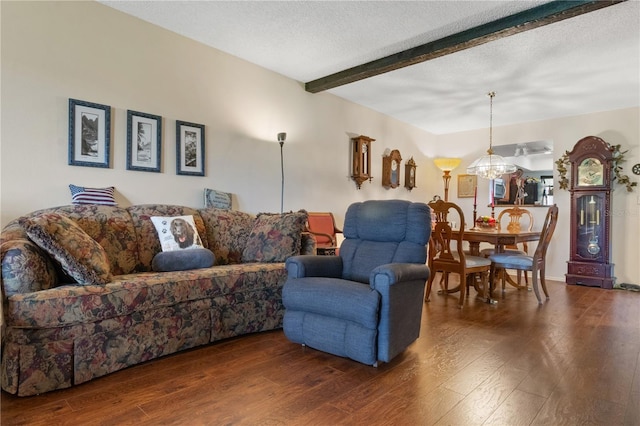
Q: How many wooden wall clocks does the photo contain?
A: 3